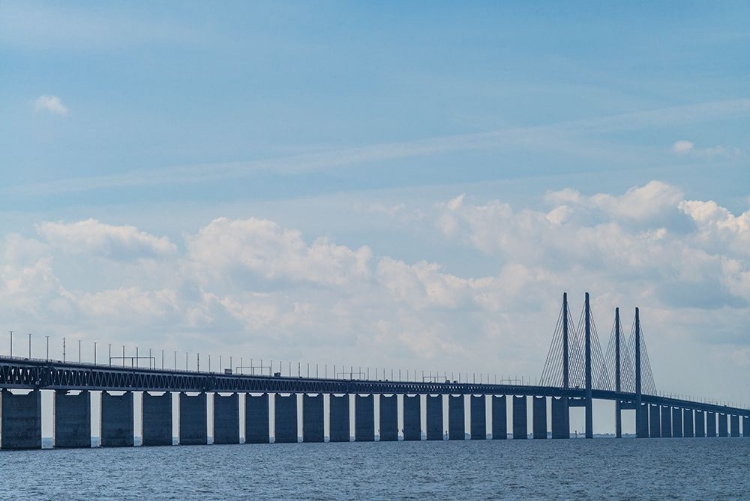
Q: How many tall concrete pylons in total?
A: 4